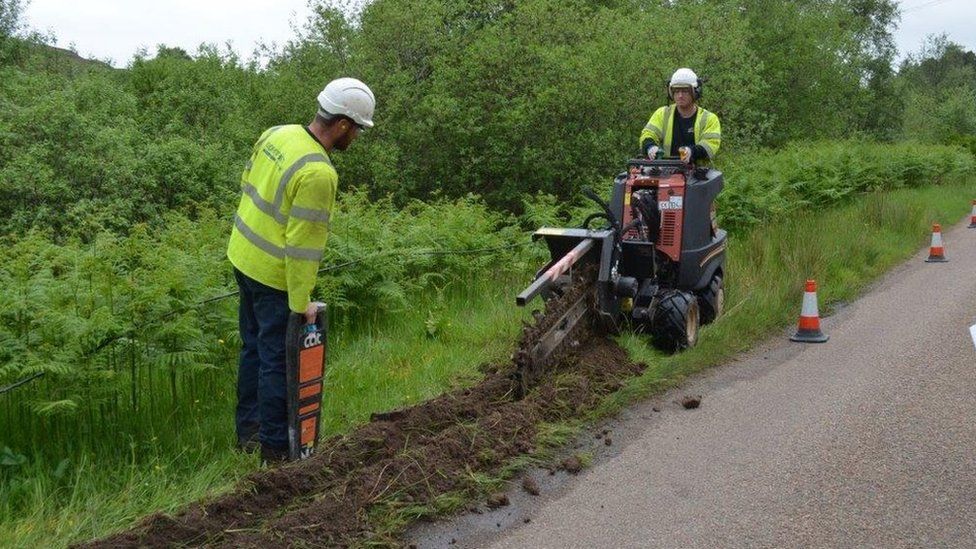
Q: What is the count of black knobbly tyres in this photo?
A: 2